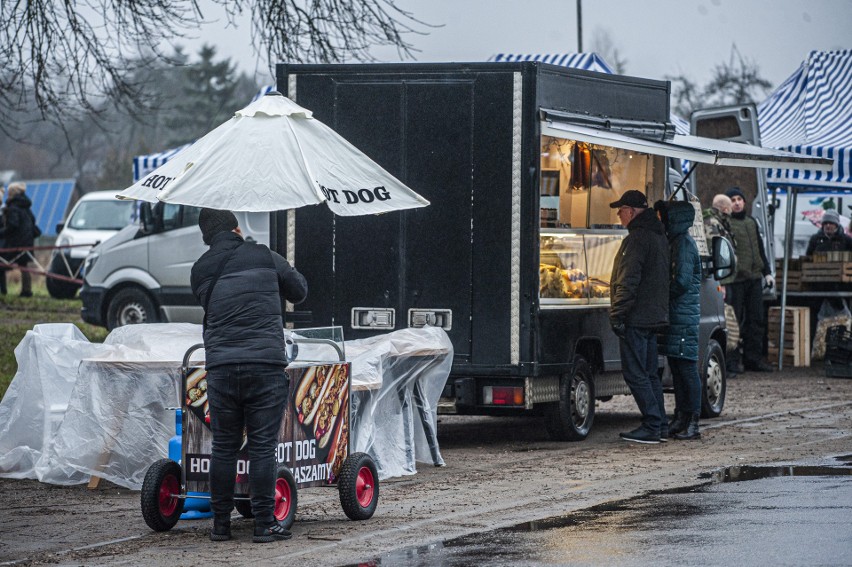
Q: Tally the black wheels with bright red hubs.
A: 3